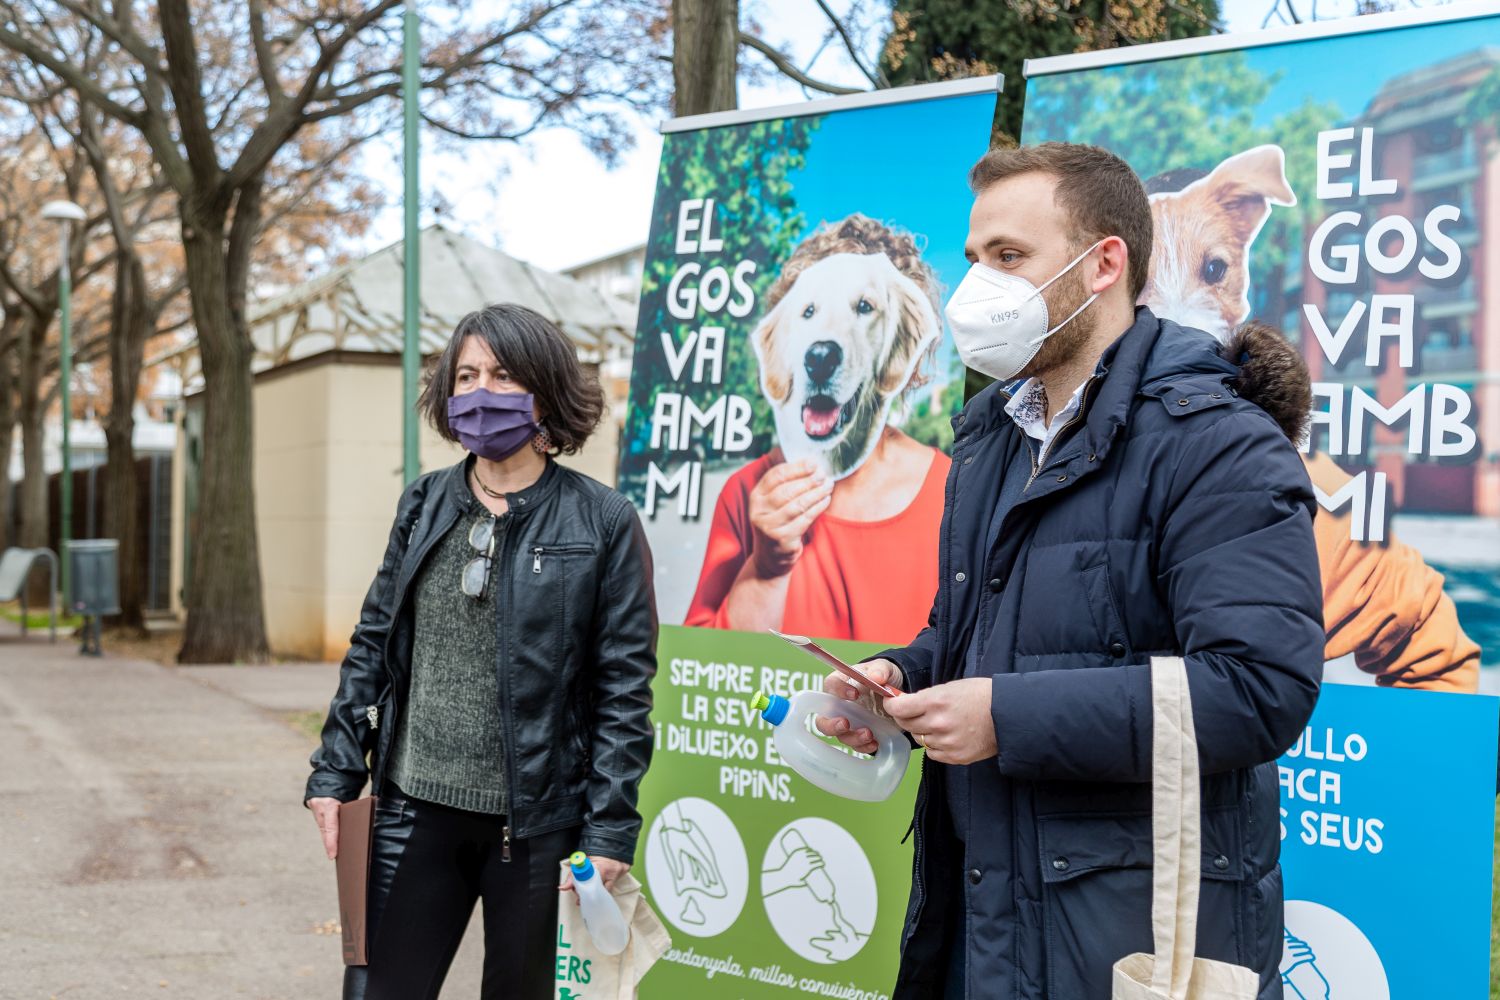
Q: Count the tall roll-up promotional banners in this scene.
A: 2